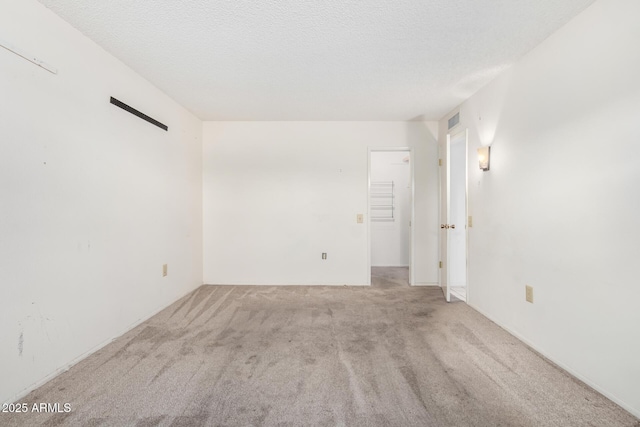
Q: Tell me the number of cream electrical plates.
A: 4